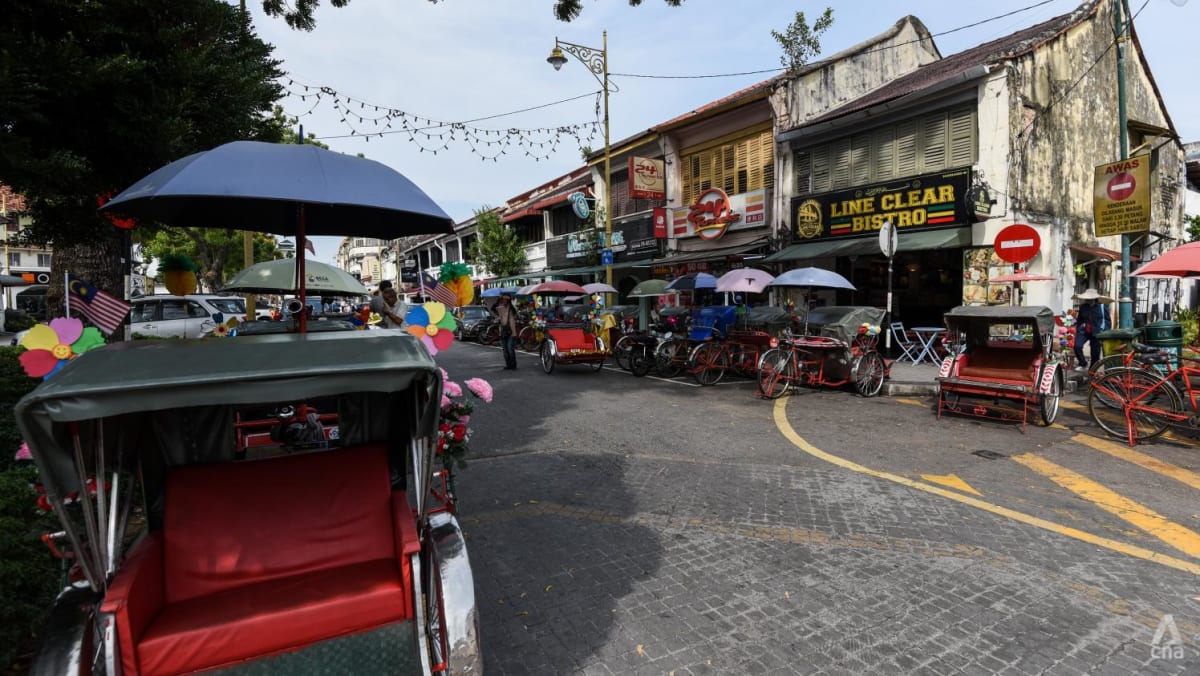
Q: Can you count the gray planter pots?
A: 0